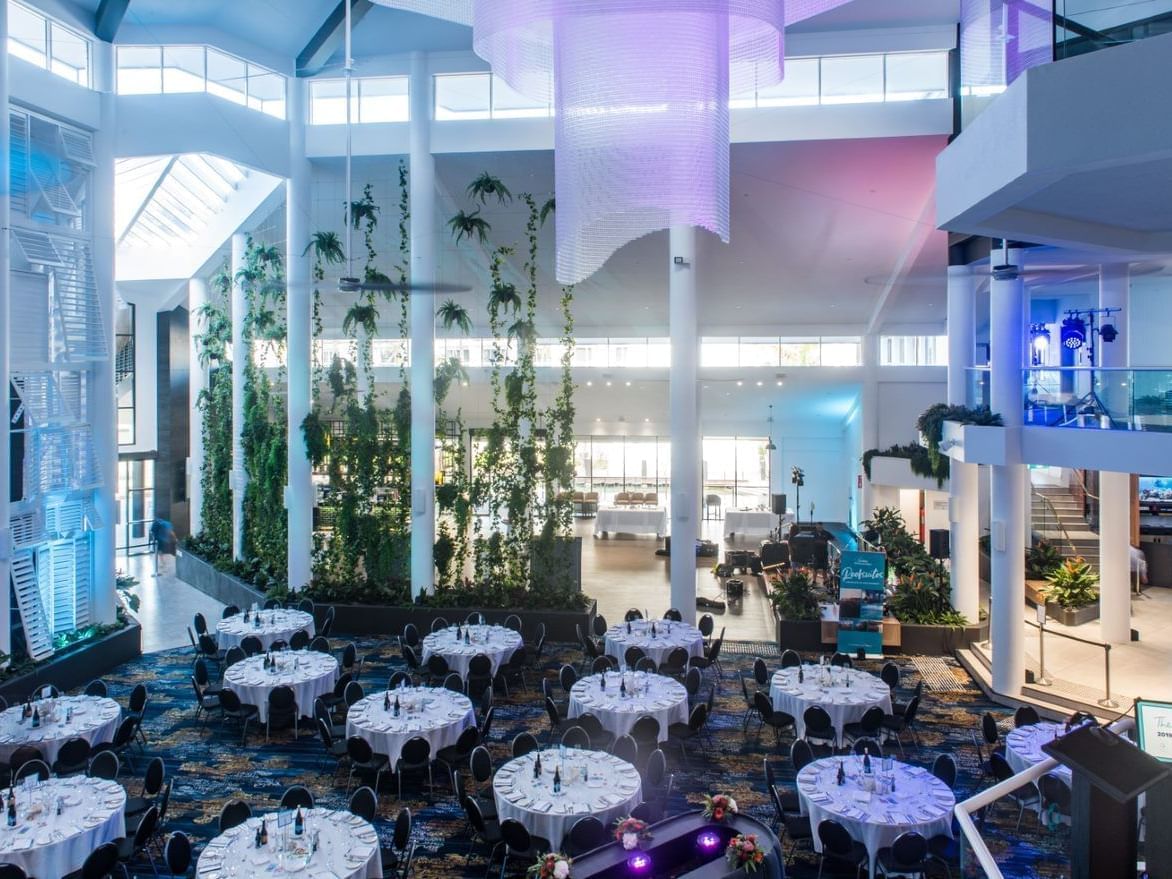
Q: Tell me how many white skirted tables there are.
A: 15